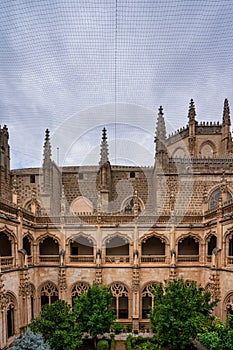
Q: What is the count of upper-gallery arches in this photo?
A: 9